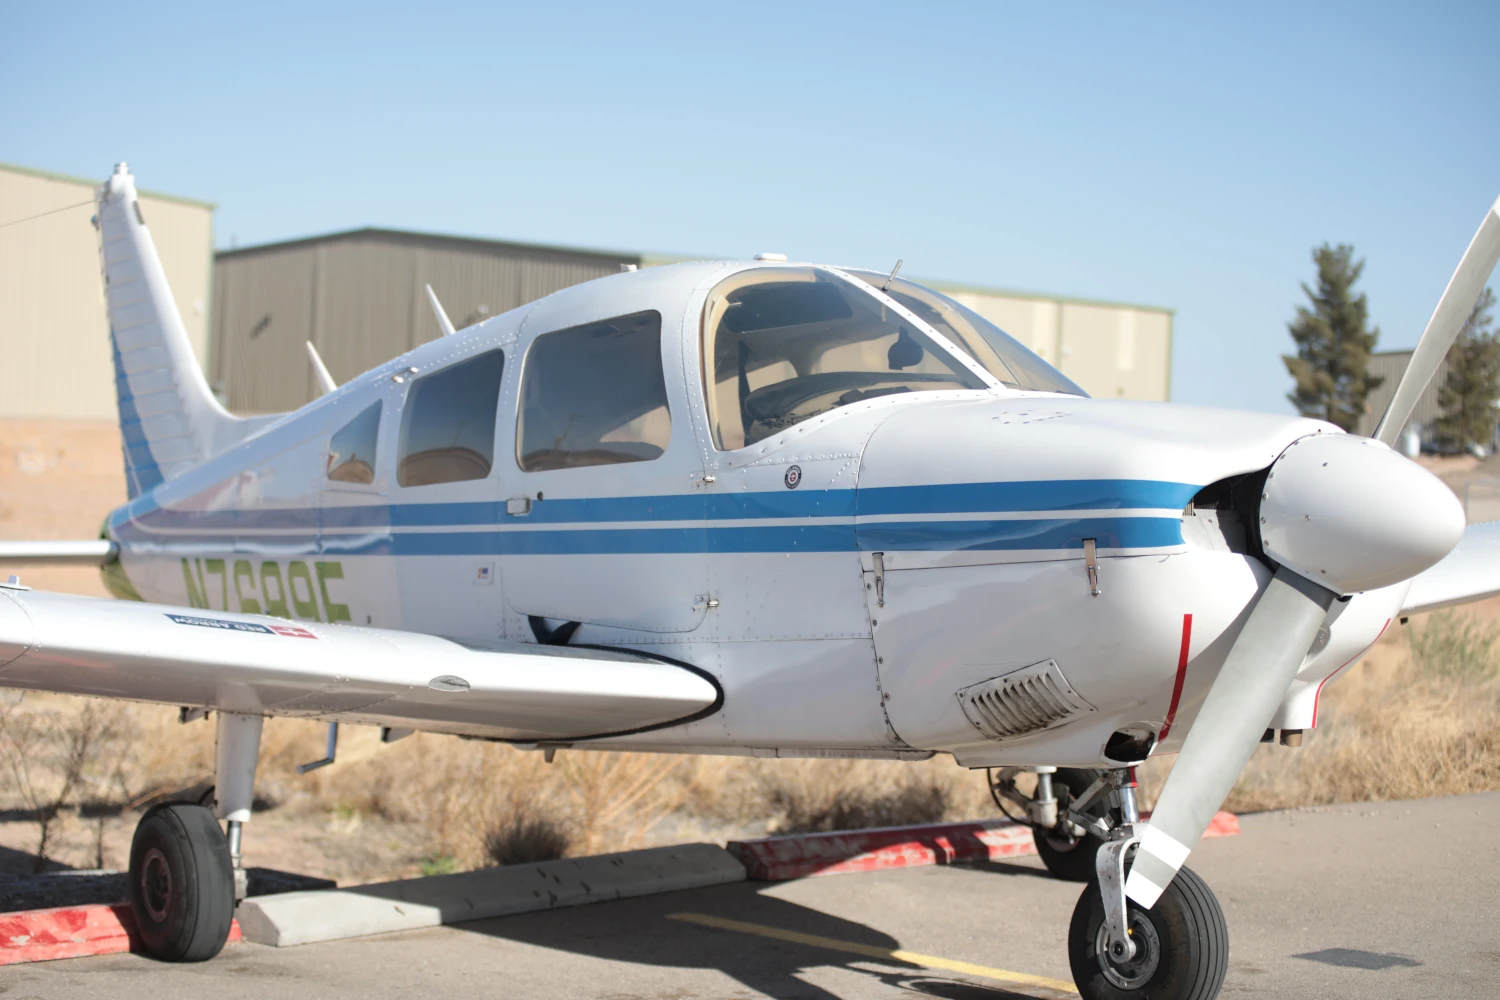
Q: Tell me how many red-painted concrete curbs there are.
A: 2